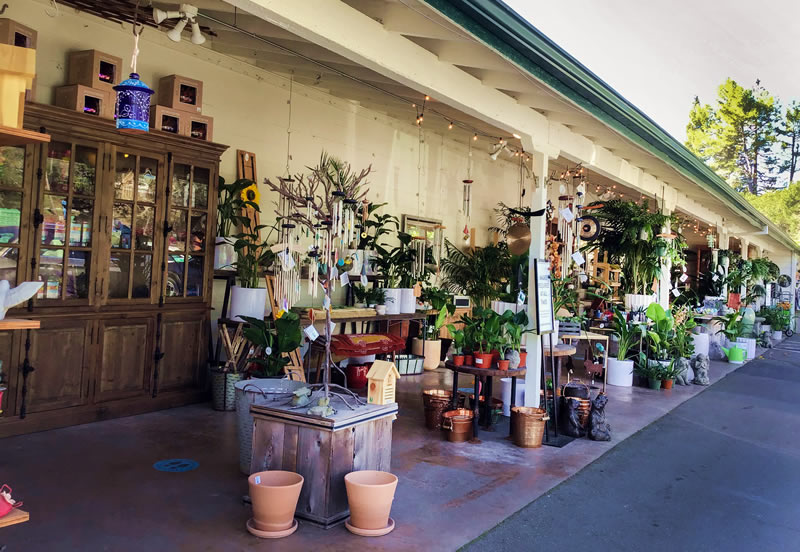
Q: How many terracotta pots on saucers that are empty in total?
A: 2